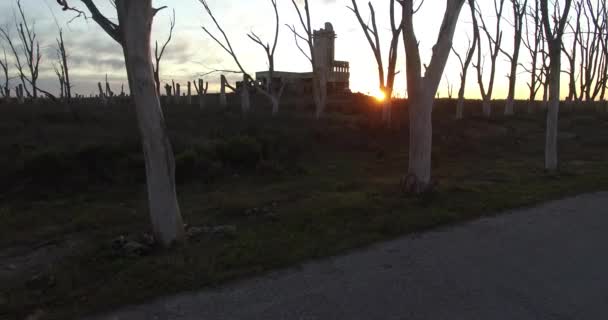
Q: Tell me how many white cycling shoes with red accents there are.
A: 0